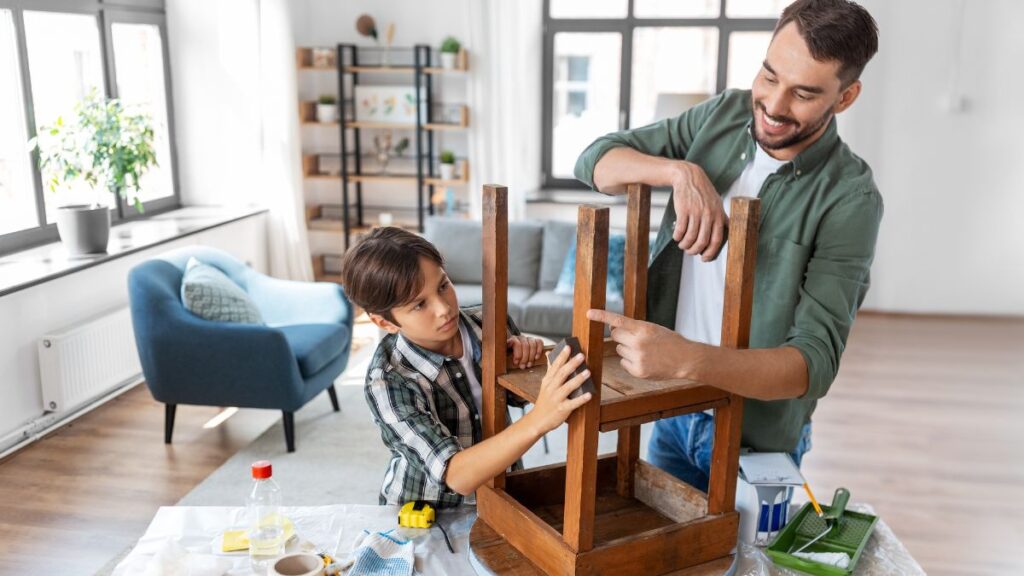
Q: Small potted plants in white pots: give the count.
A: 3